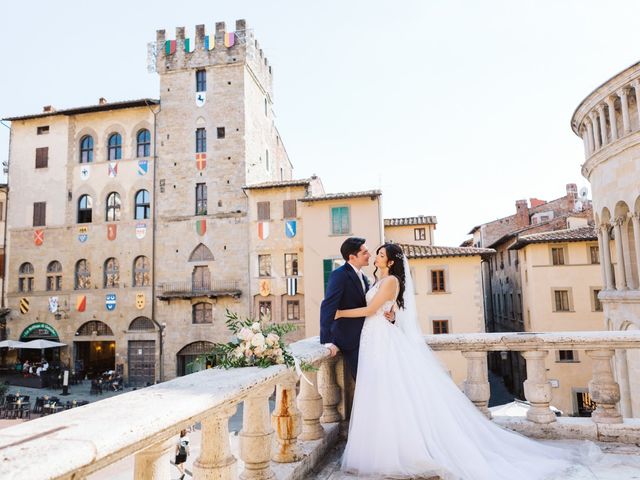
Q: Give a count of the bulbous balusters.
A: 9